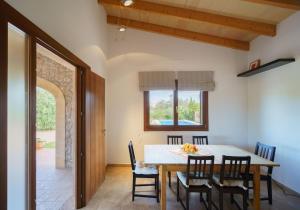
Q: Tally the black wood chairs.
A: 6